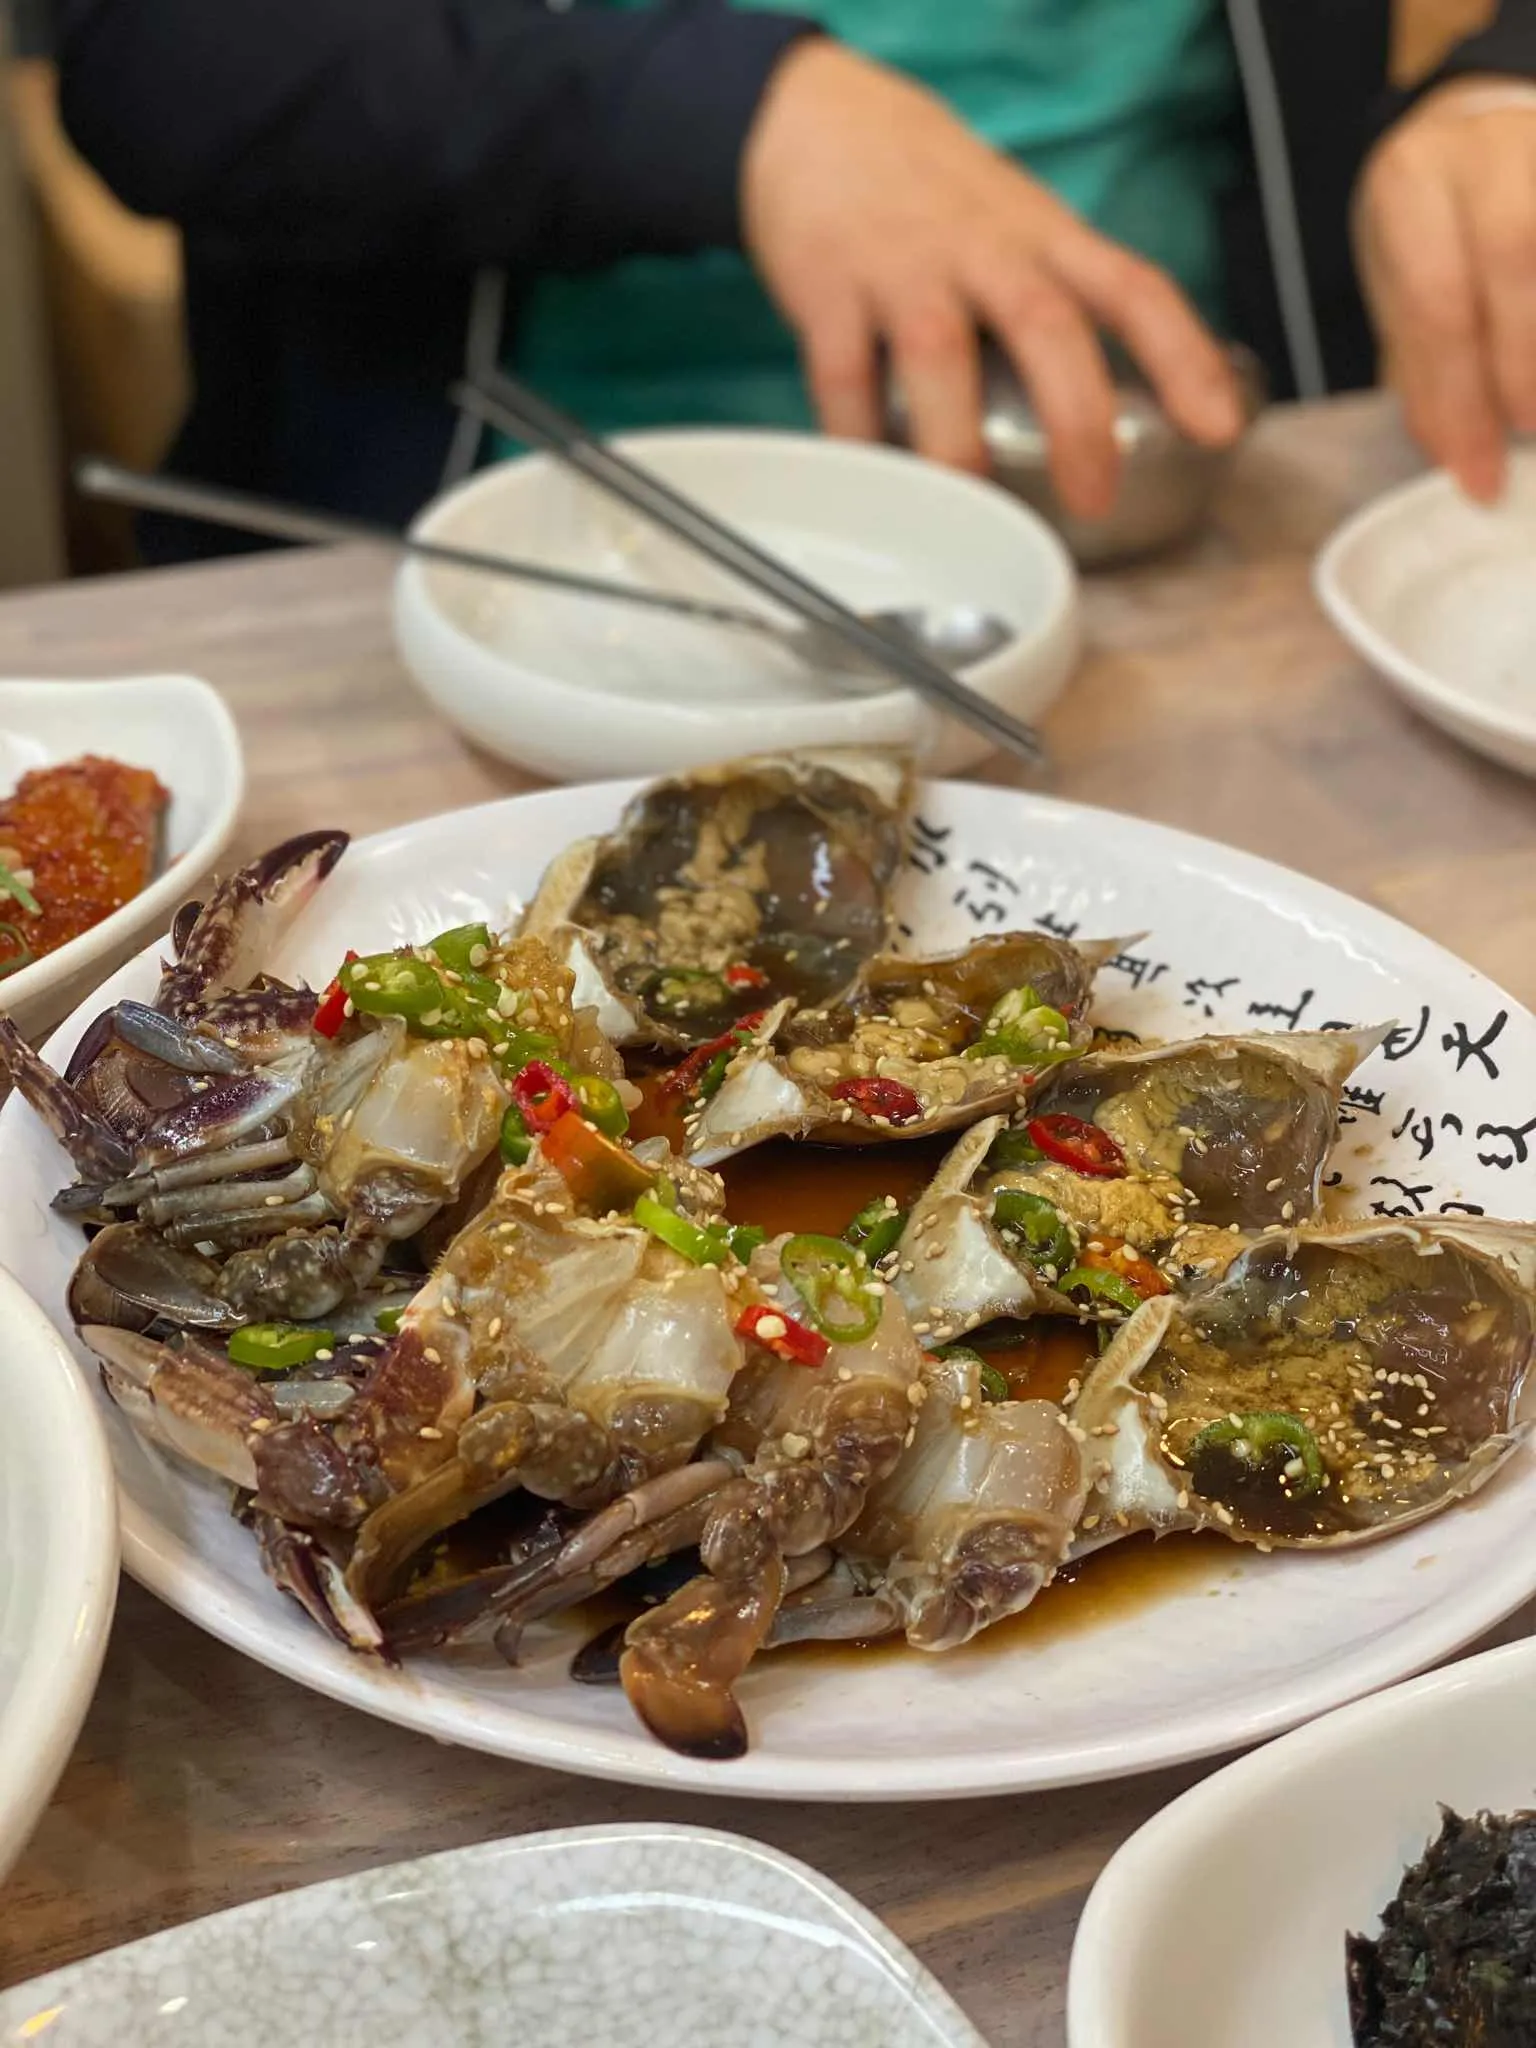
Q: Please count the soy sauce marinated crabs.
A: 4